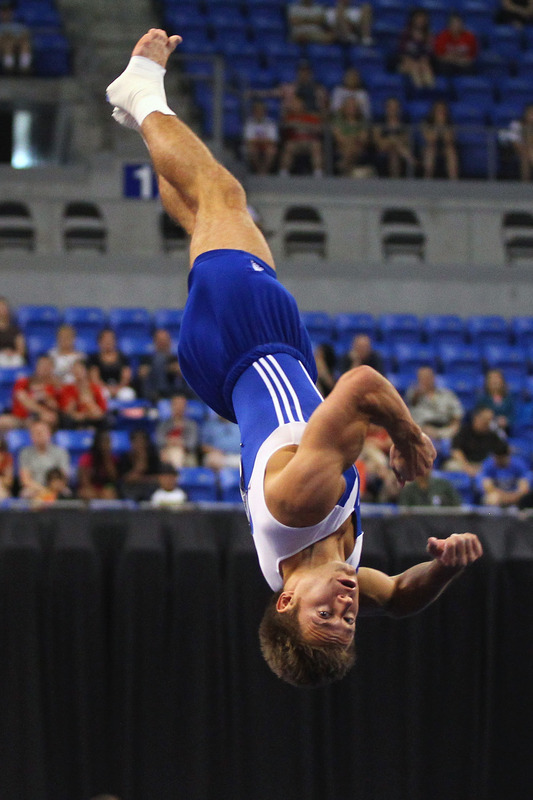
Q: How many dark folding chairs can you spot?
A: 6